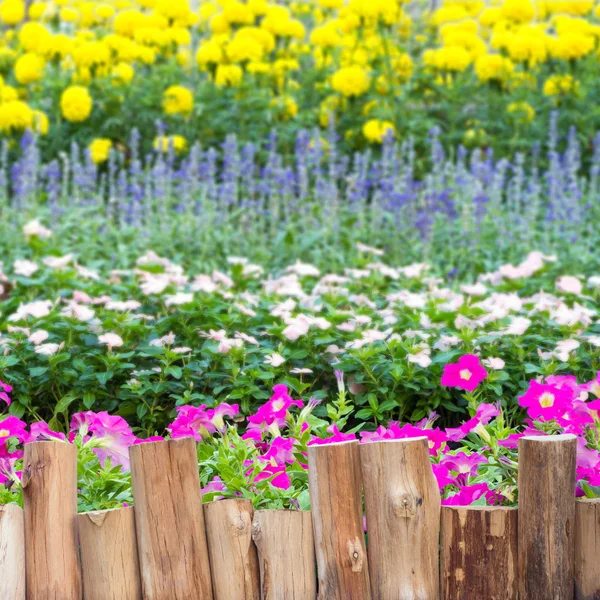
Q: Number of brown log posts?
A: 11